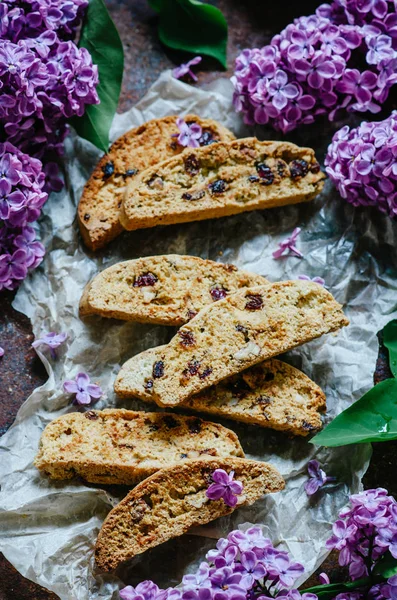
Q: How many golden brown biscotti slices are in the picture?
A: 7